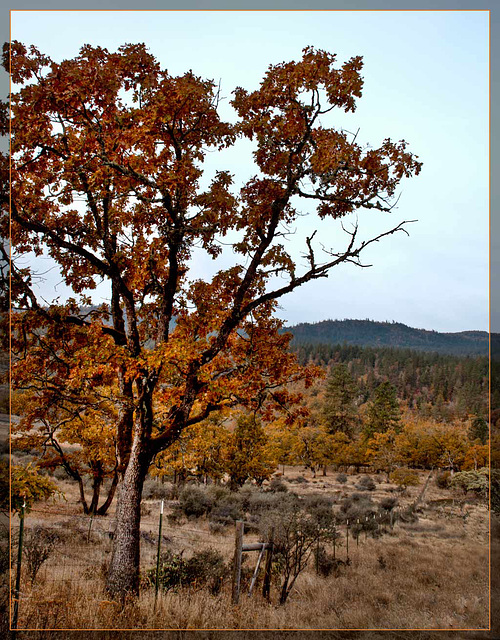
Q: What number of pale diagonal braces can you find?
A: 1